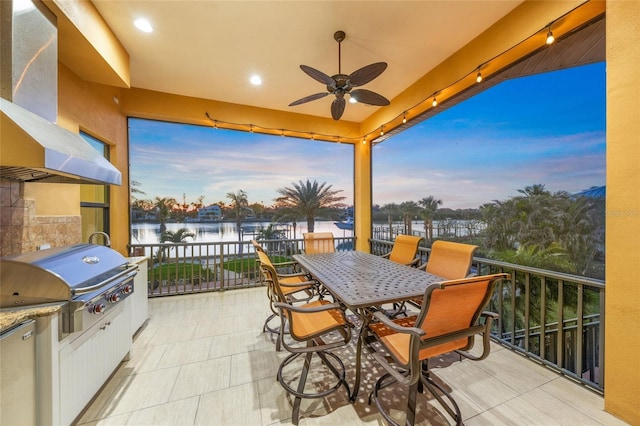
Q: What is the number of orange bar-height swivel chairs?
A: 6